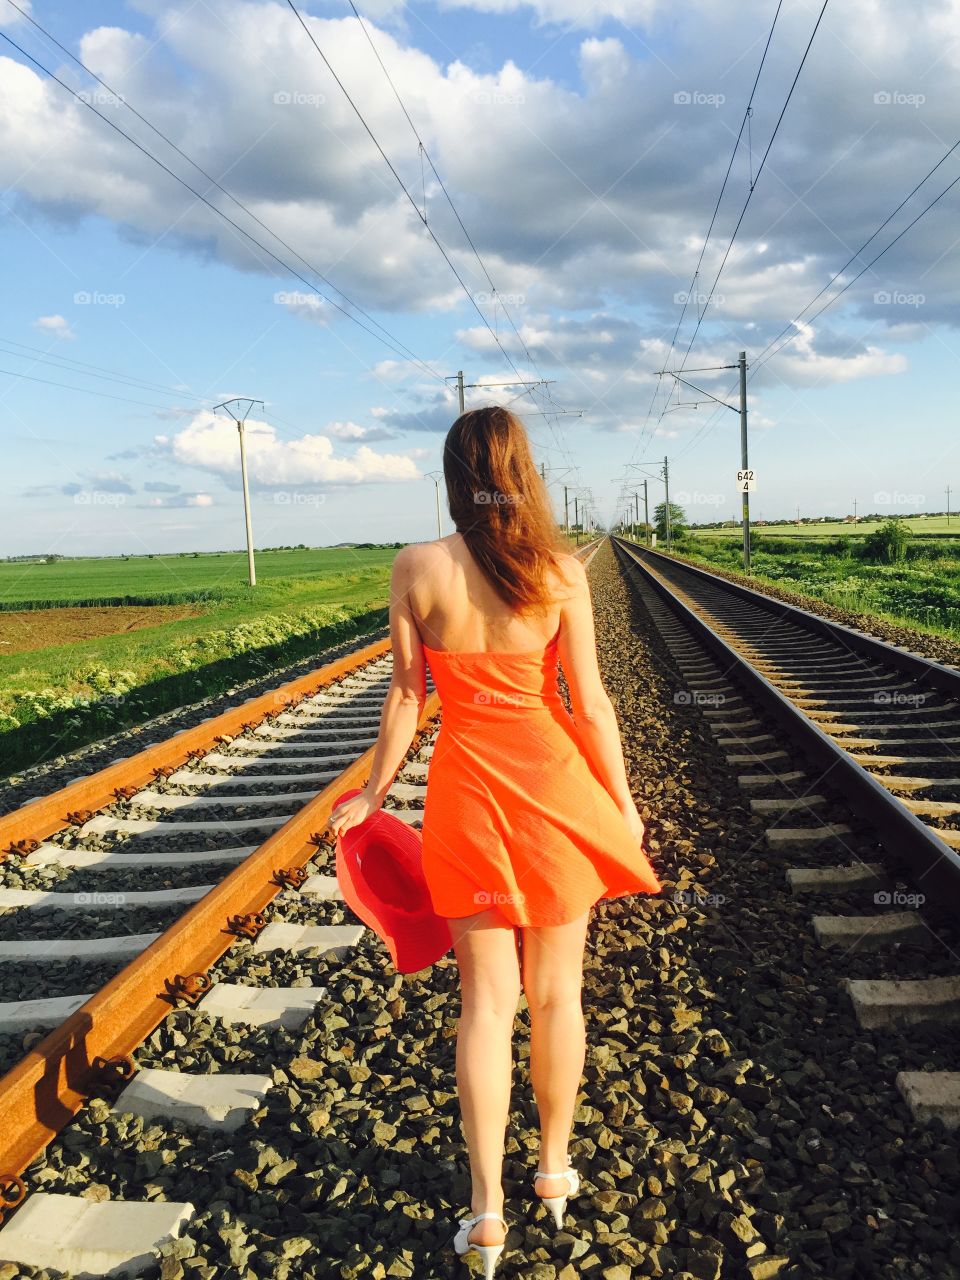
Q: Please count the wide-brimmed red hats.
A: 1